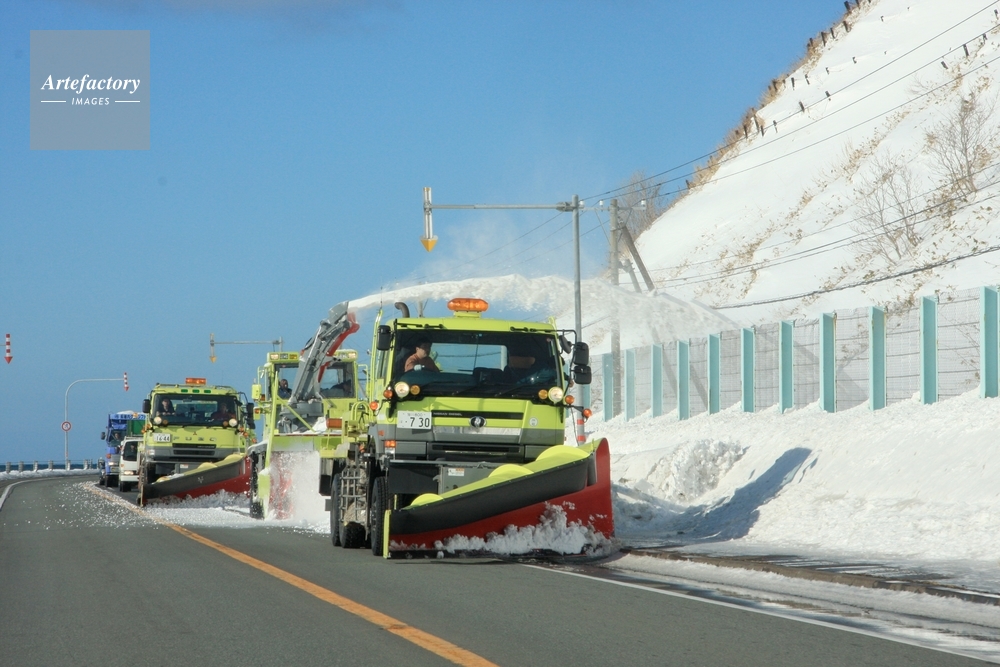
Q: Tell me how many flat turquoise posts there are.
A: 13